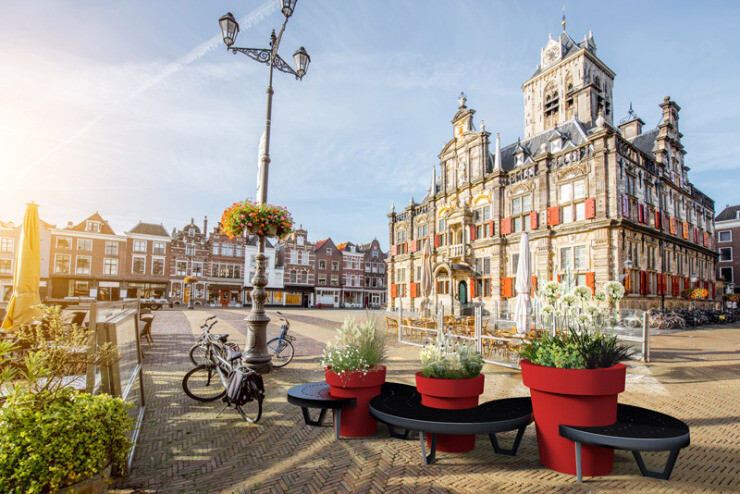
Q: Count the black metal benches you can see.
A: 3